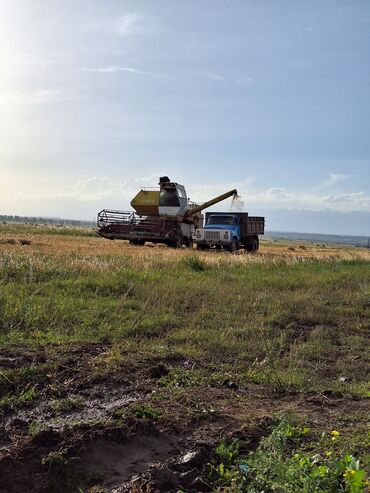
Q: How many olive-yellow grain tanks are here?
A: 1